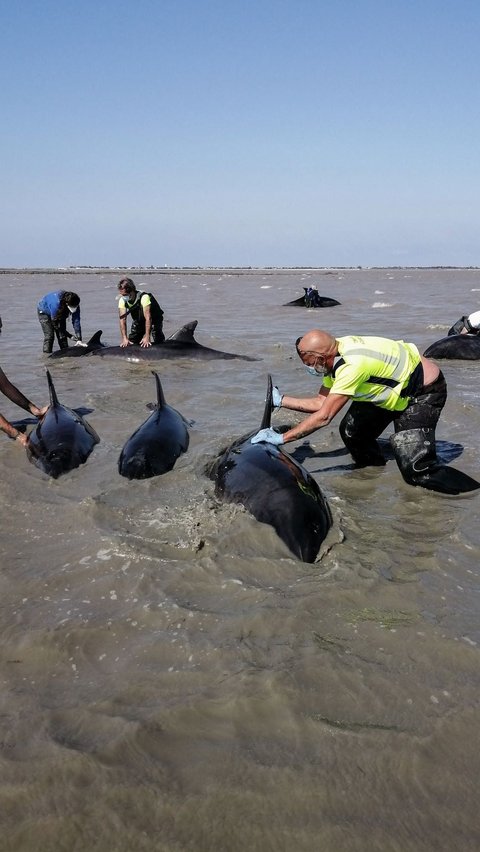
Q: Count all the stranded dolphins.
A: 7